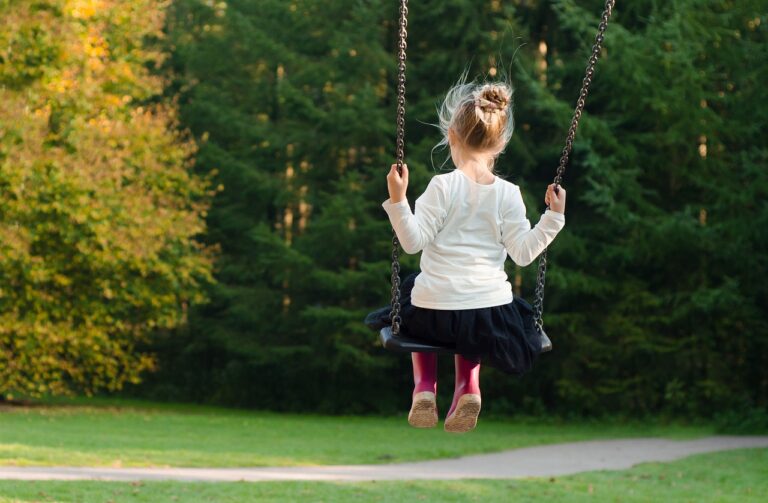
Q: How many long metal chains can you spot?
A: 2